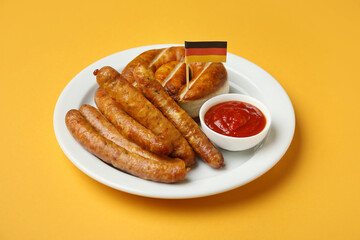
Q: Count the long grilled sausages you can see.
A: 5